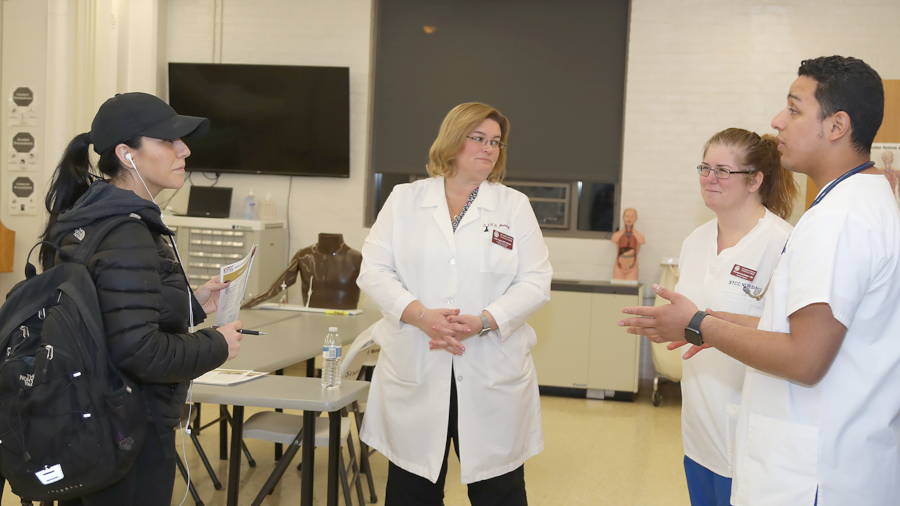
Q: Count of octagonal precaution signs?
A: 3